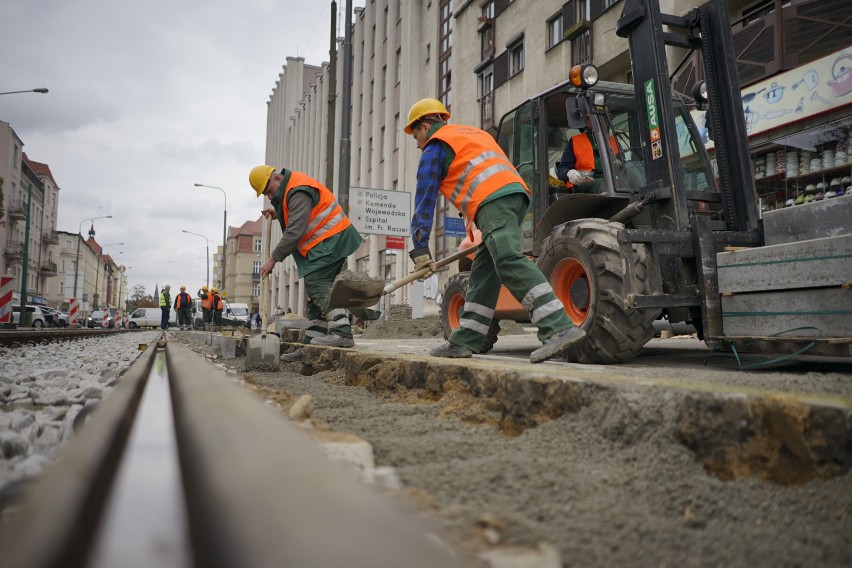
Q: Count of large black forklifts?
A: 1